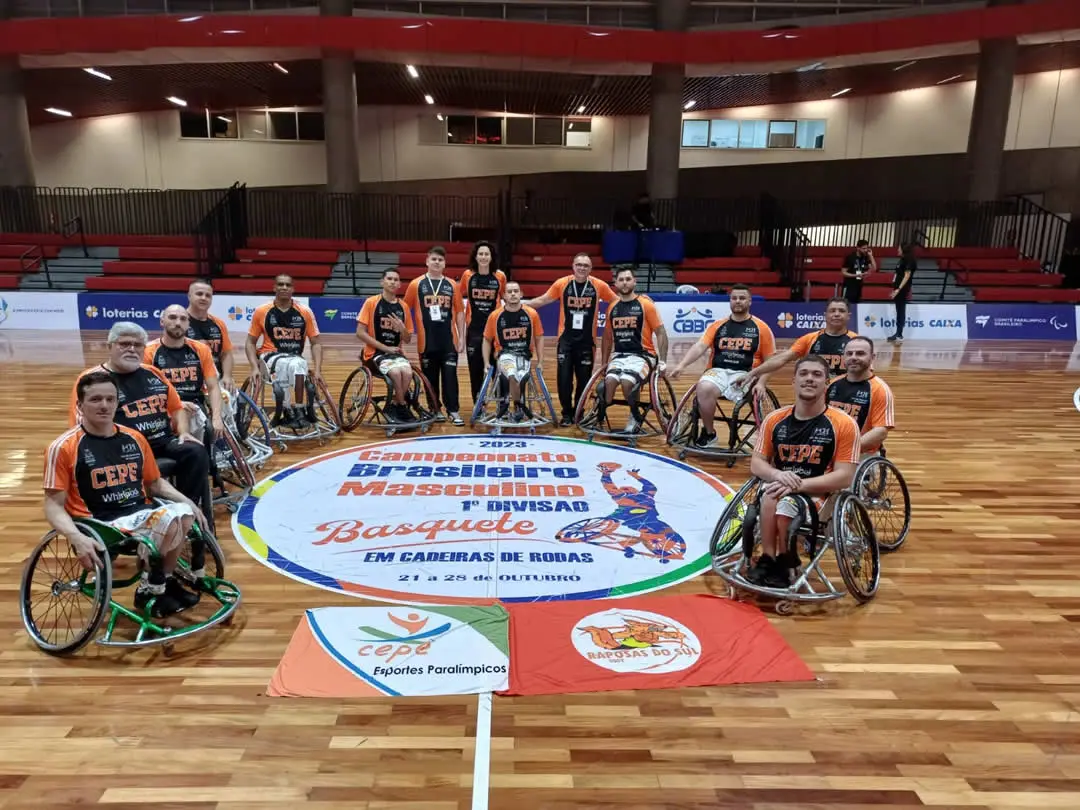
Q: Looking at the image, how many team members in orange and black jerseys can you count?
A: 15